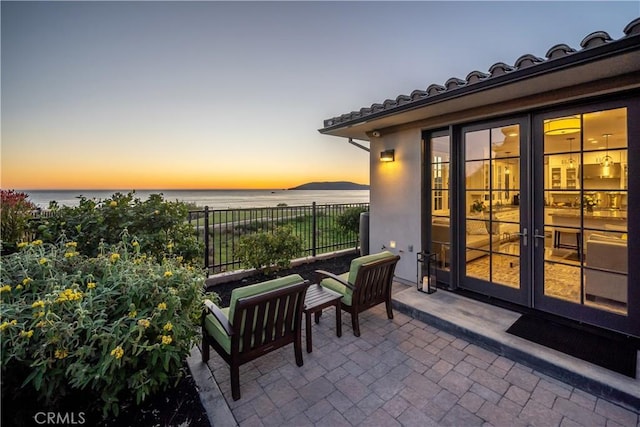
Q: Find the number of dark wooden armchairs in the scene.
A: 2